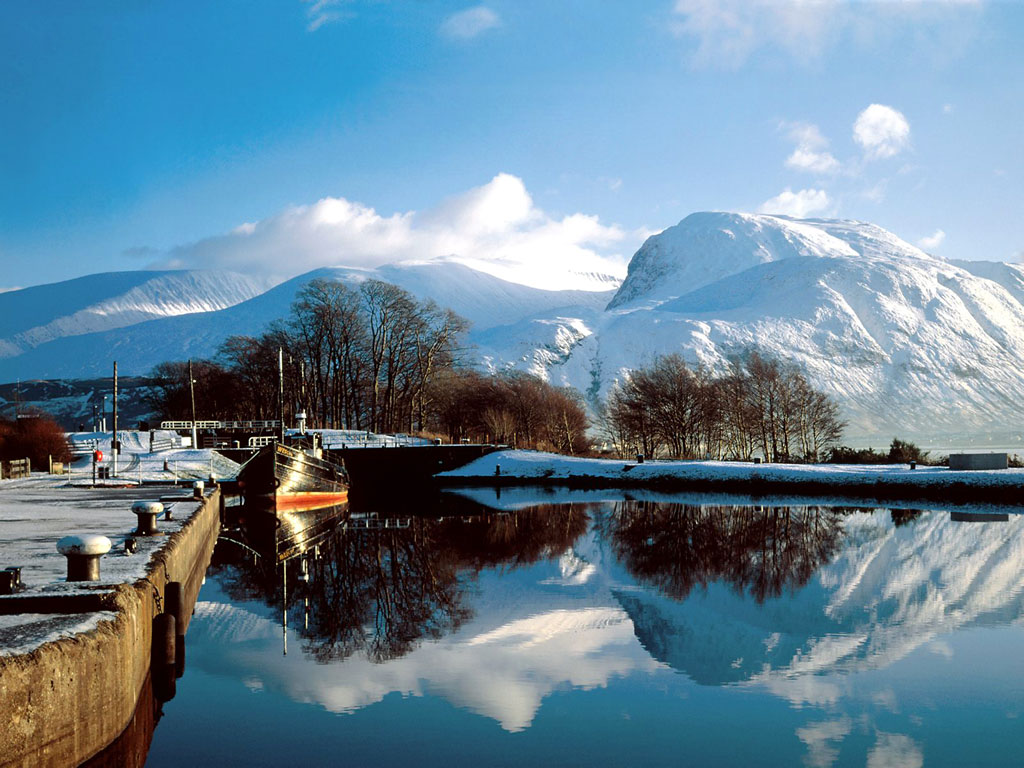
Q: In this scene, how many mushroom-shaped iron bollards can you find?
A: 2